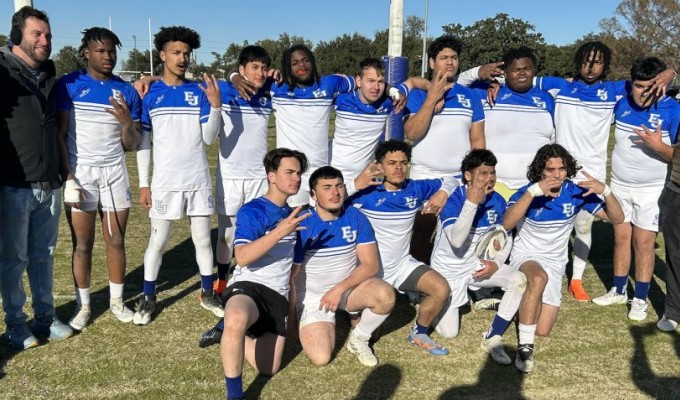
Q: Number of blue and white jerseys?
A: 14